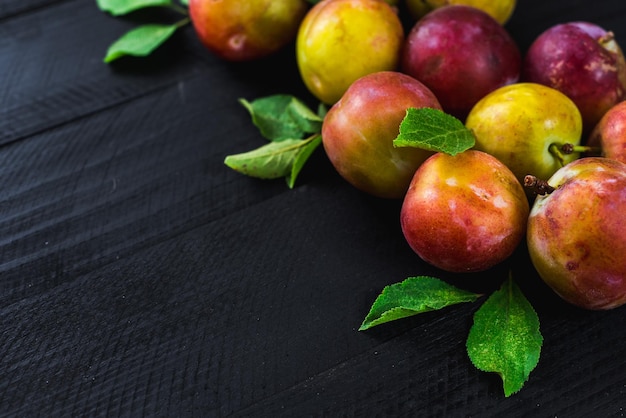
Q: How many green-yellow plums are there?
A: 3